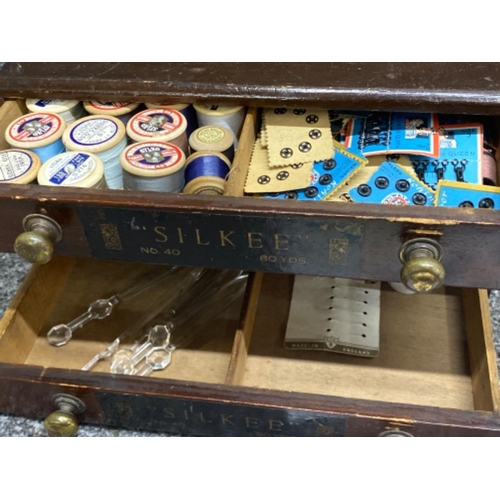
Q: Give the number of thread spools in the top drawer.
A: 12